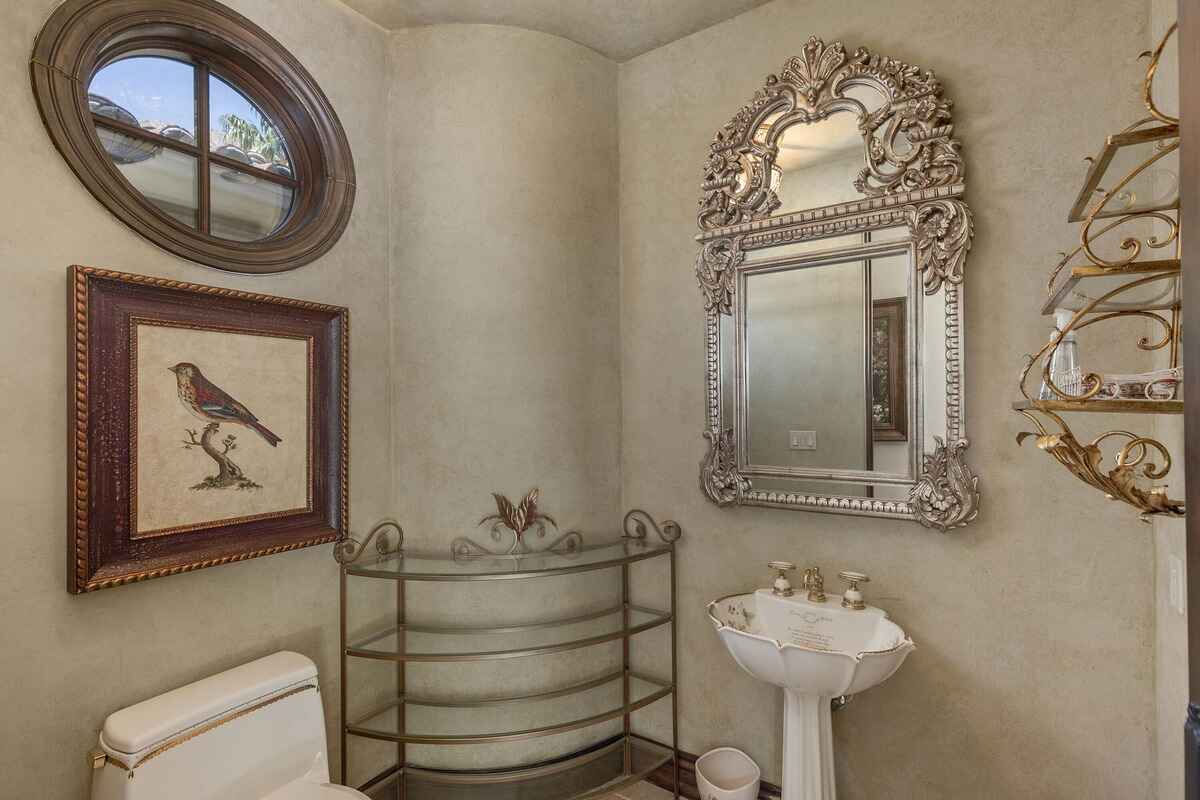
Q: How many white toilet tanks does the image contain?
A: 1